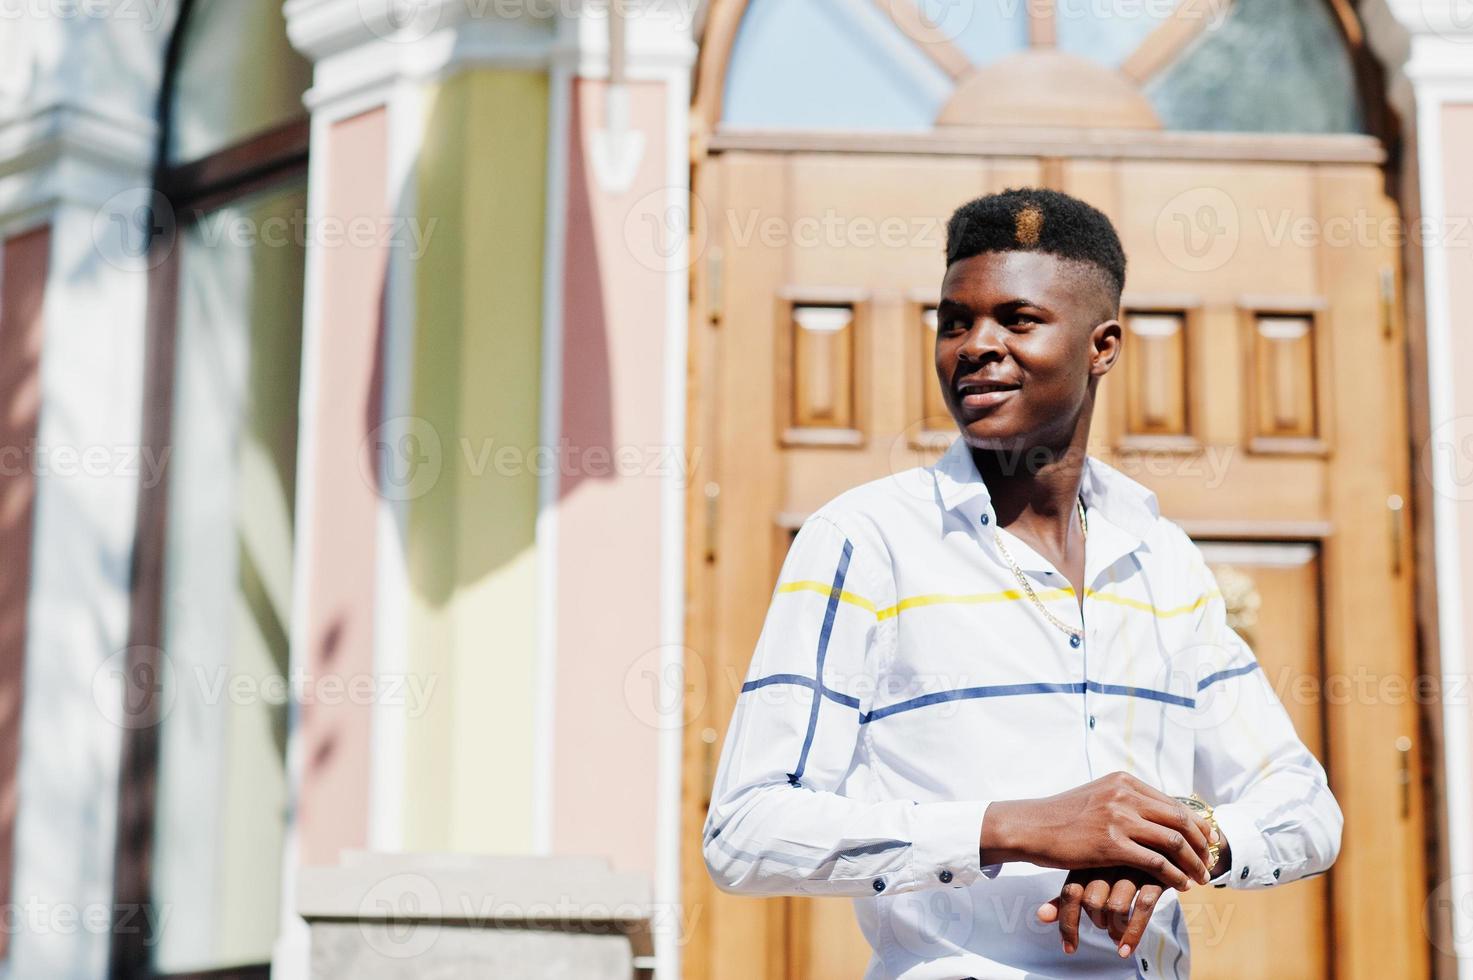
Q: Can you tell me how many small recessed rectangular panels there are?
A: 4